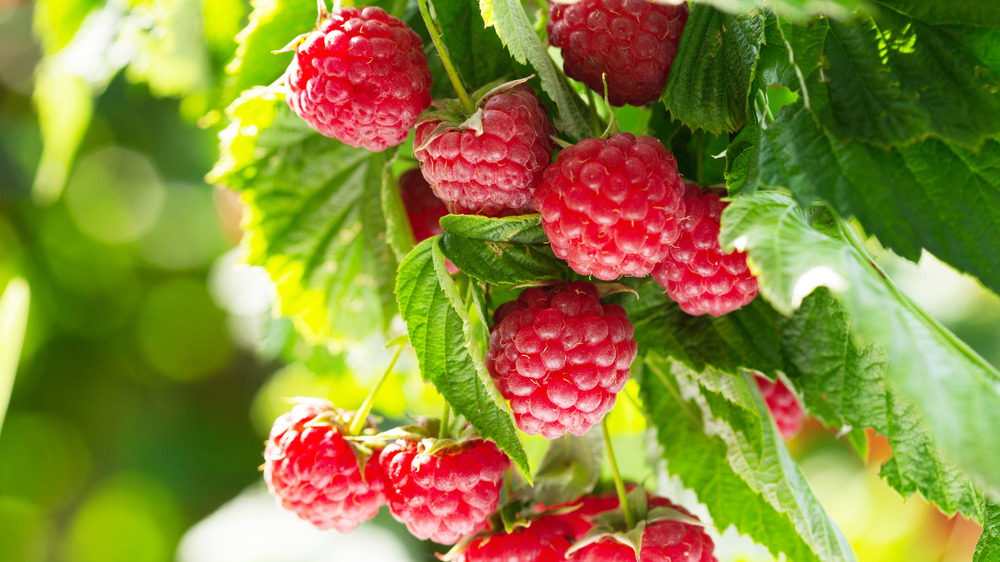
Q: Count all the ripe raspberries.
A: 12